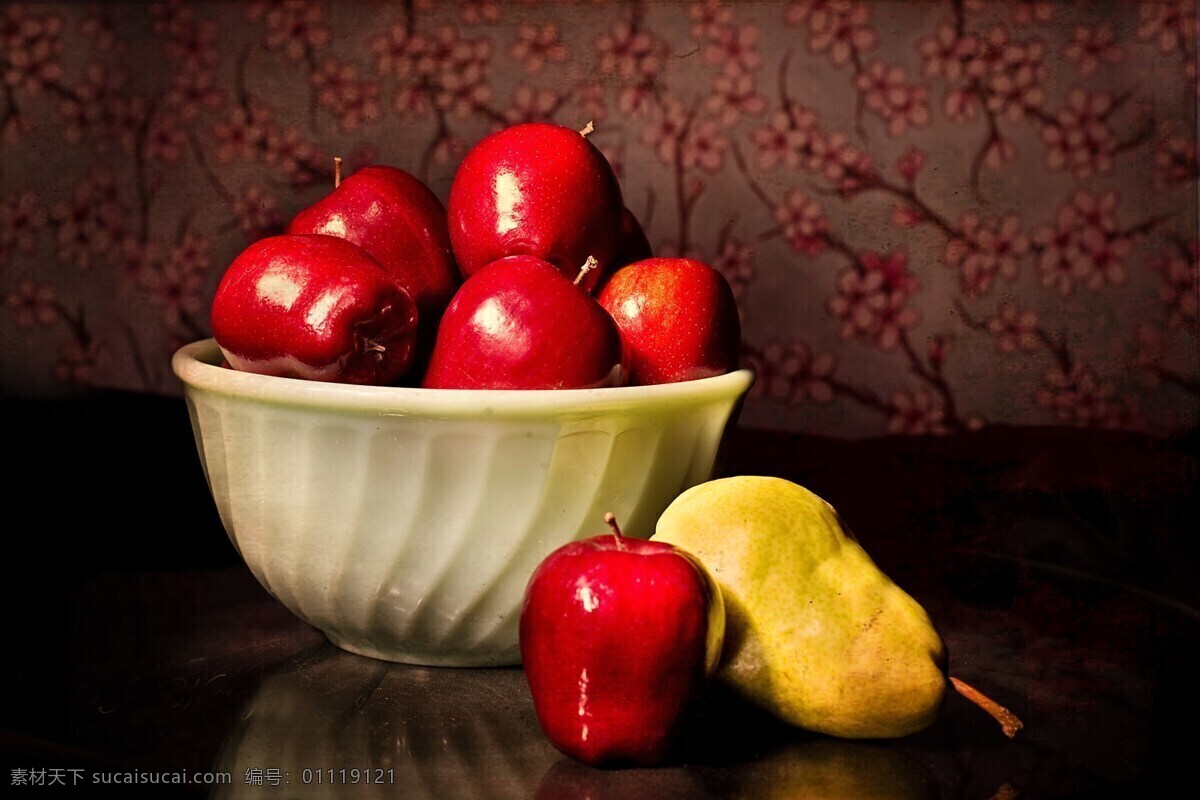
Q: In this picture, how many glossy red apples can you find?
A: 7